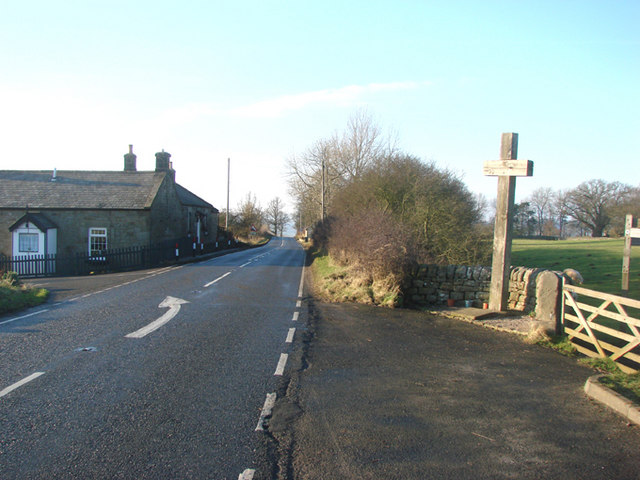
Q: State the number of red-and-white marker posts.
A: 6